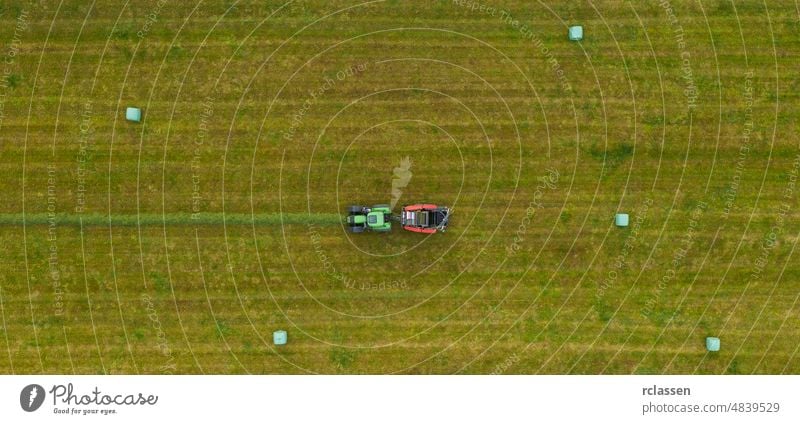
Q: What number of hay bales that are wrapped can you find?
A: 5